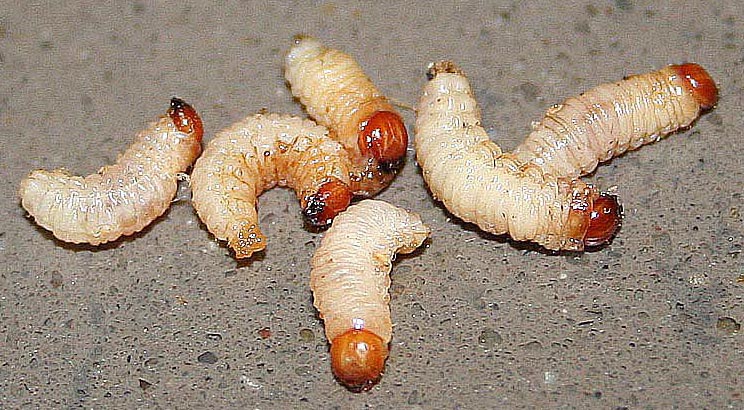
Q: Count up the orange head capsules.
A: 6